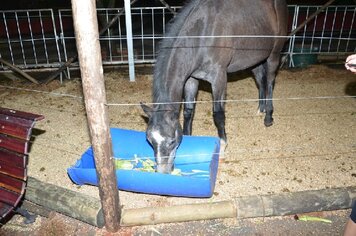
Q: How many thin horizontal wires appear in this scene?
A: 3